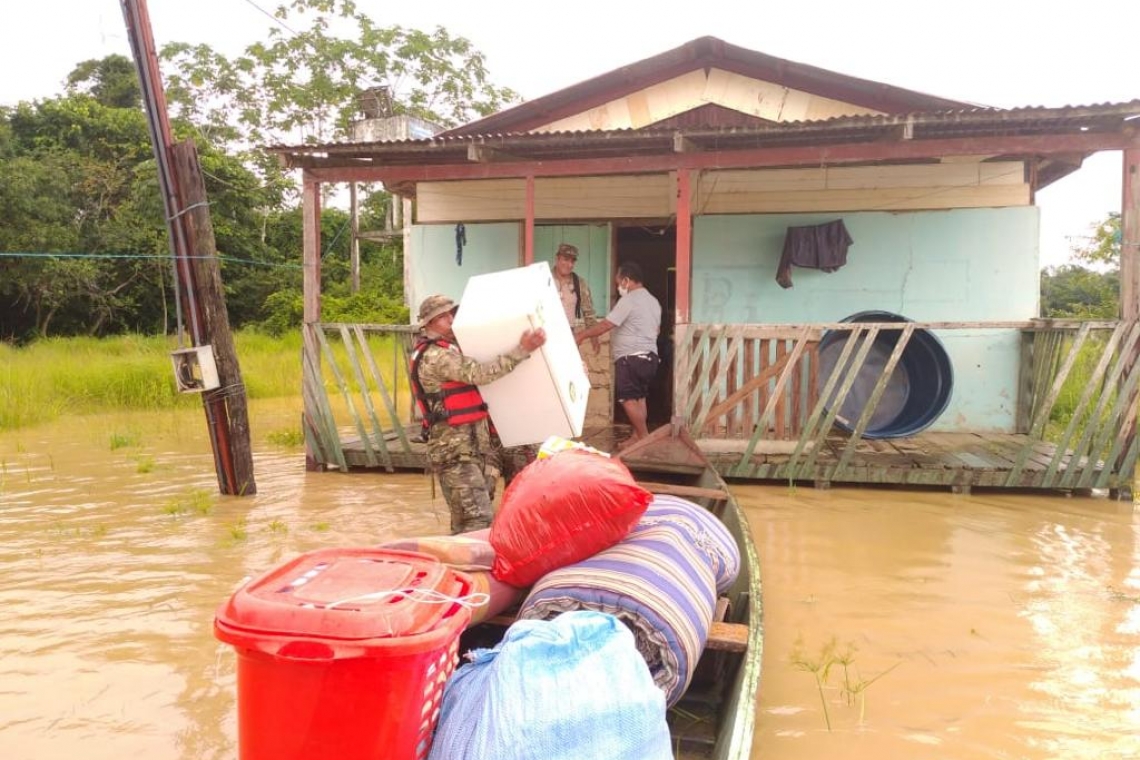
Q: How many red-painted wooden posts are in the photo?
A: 4